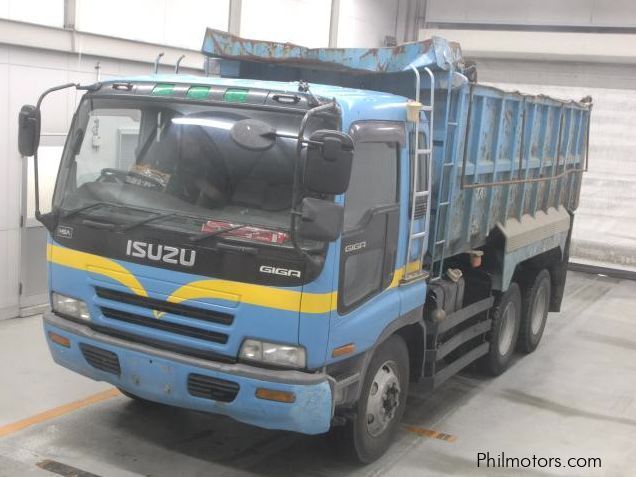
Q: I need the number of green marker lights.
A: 3